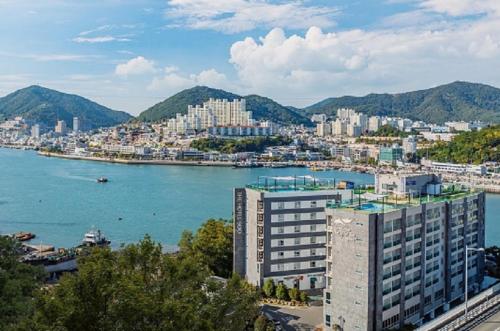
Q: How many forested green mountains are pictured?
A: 3